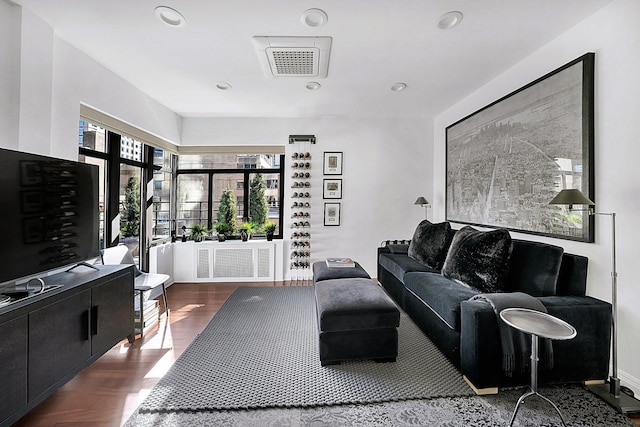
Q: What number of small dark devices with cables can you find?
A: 1